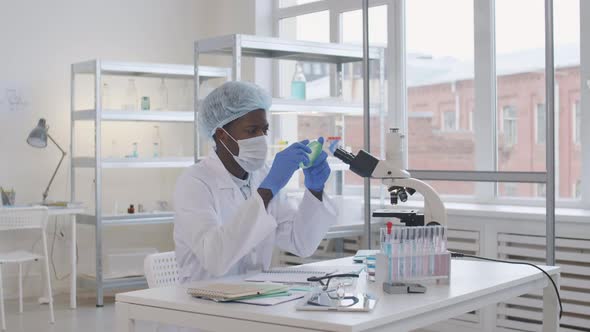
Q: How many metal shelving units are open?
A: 2